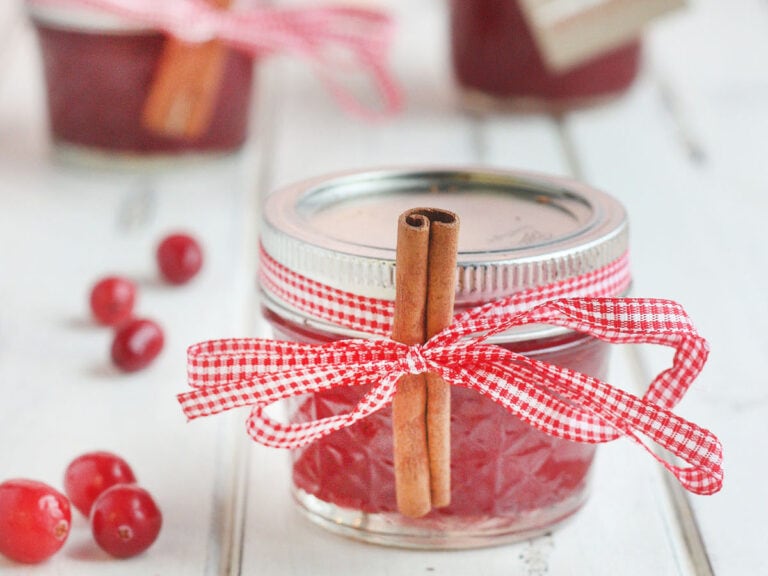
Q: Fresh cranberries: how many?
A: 6